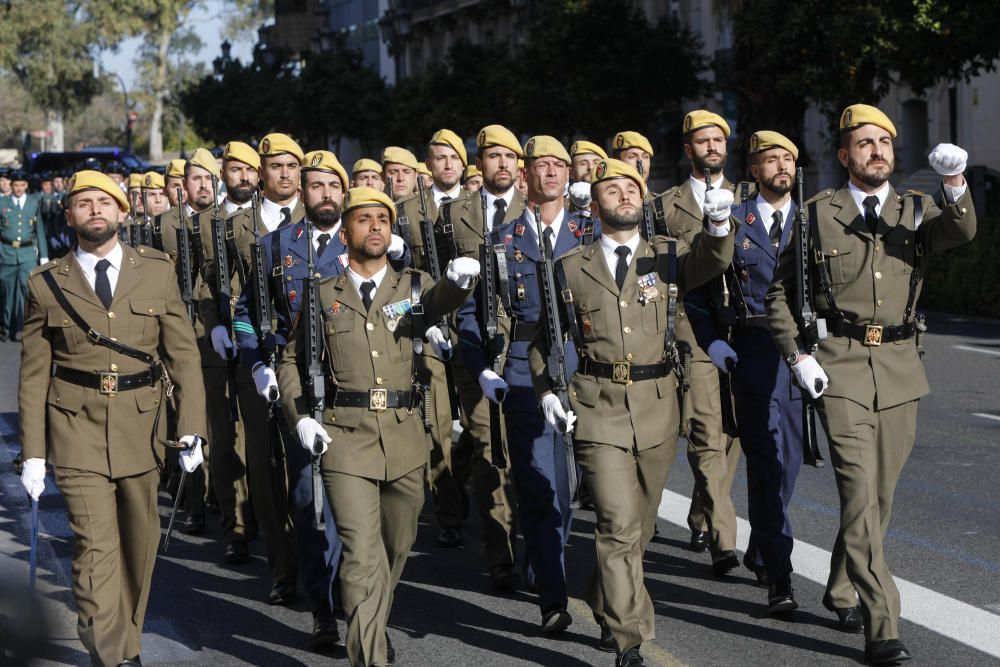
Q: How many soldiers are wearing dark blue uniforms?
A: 3